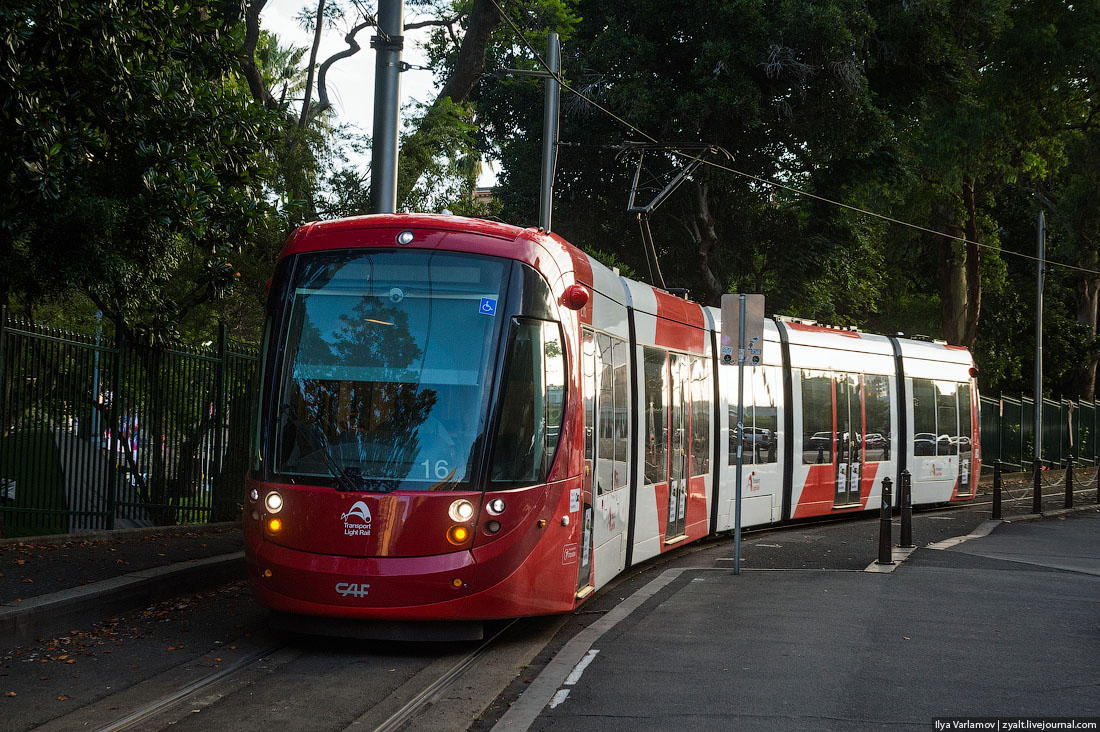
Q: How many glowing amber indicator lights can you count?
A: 2